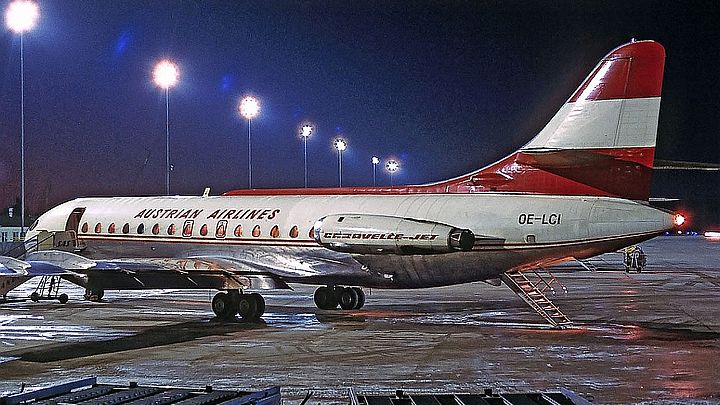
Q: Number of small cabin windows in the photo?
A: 15